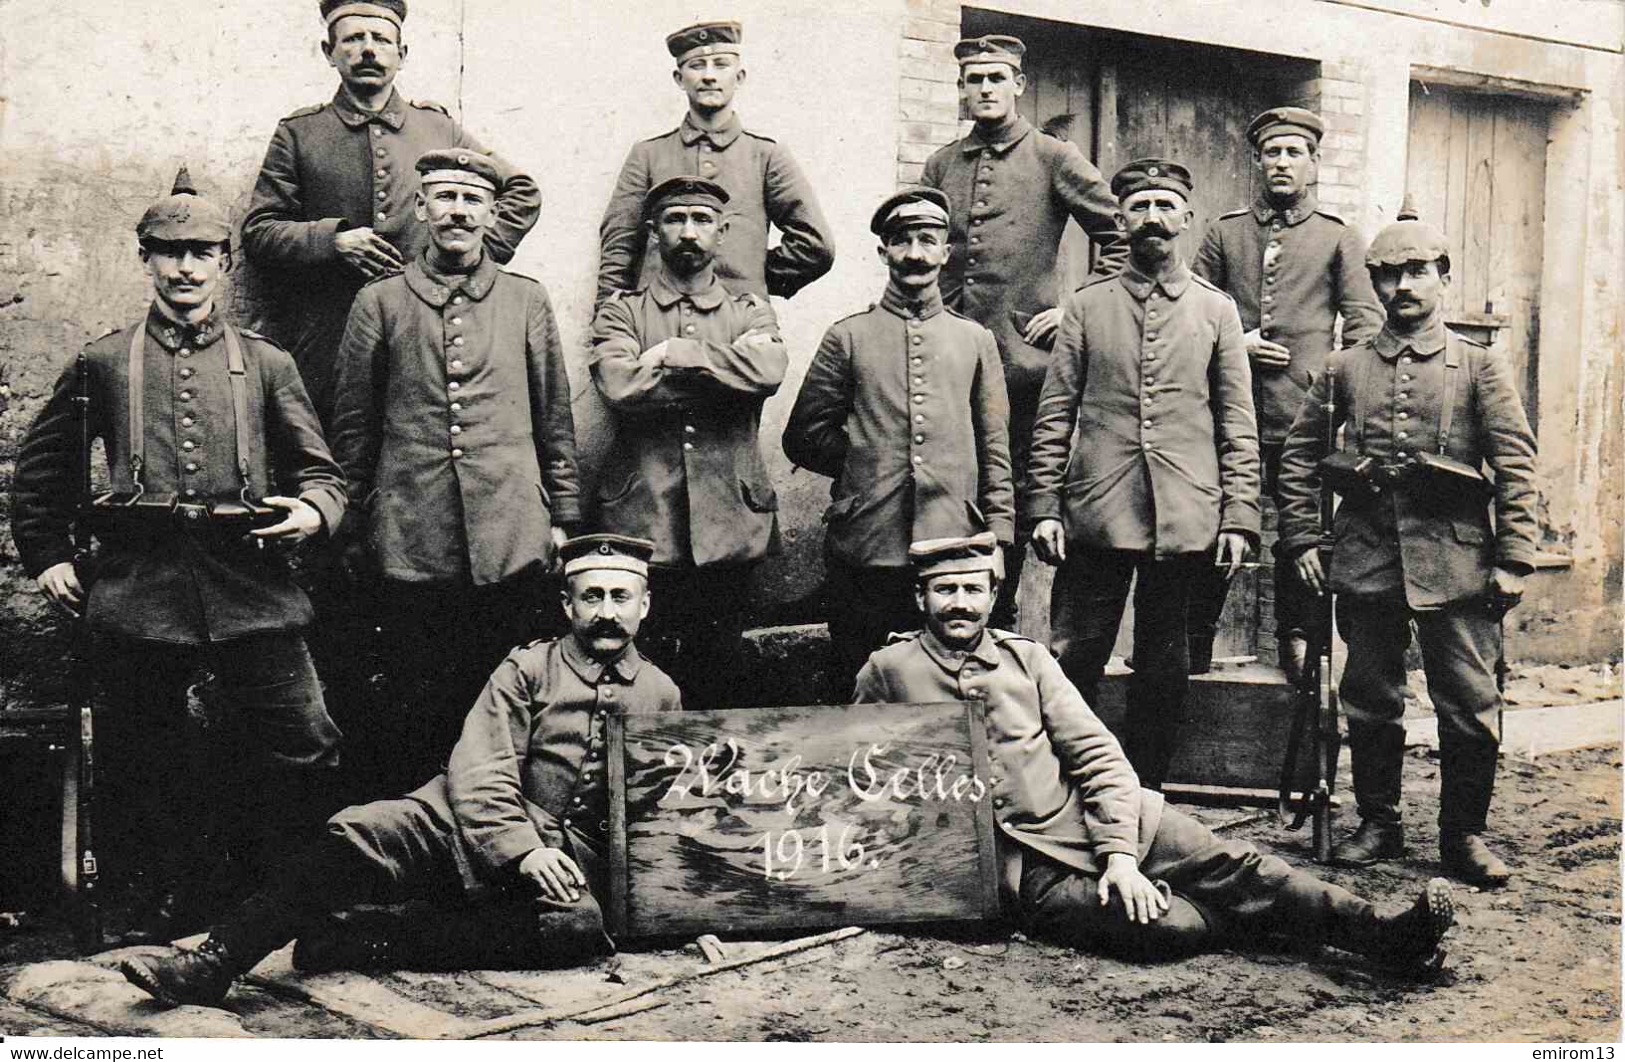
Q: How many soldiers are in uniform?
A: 12